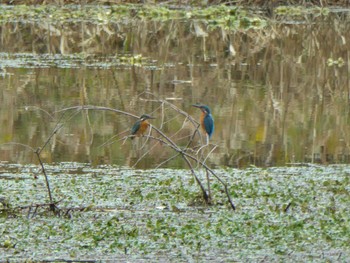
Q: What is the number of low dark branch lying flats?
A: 1